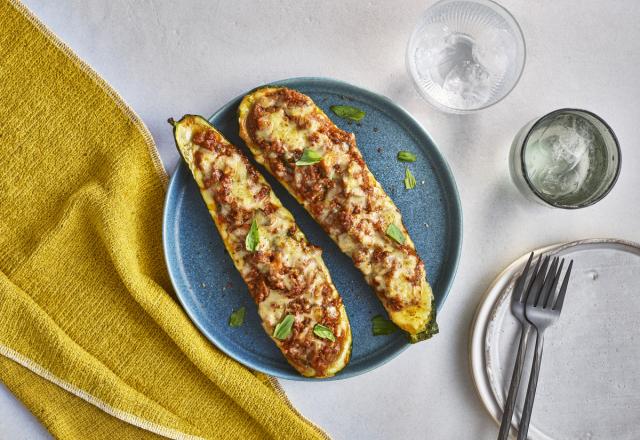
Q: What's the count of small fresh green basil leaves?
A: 10